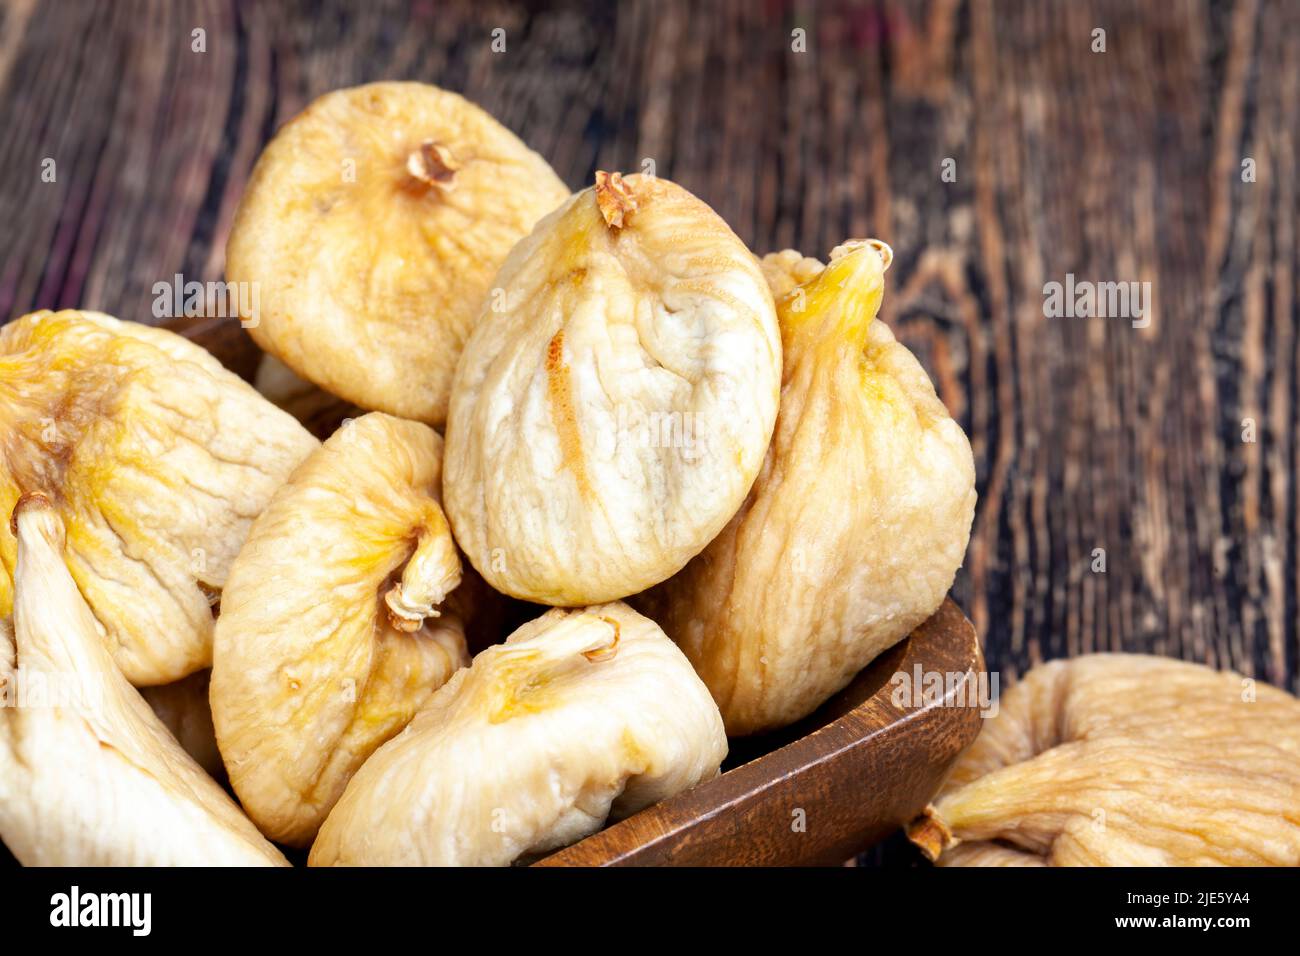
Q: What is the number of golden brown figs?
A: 8